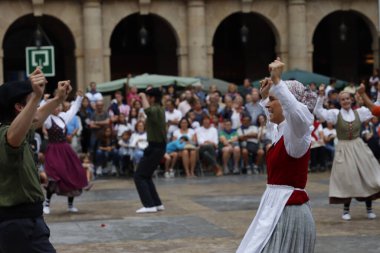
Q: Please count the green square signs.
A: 1